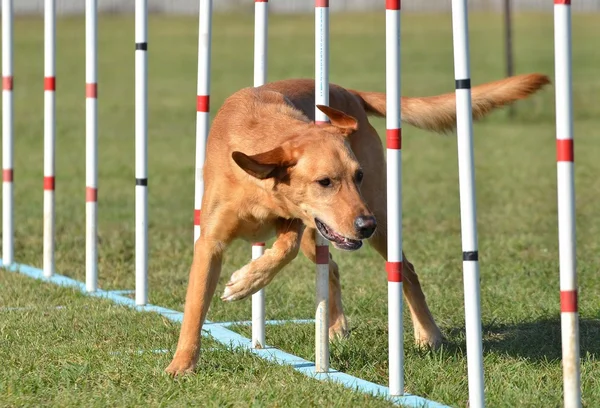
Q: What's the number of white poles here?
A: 10